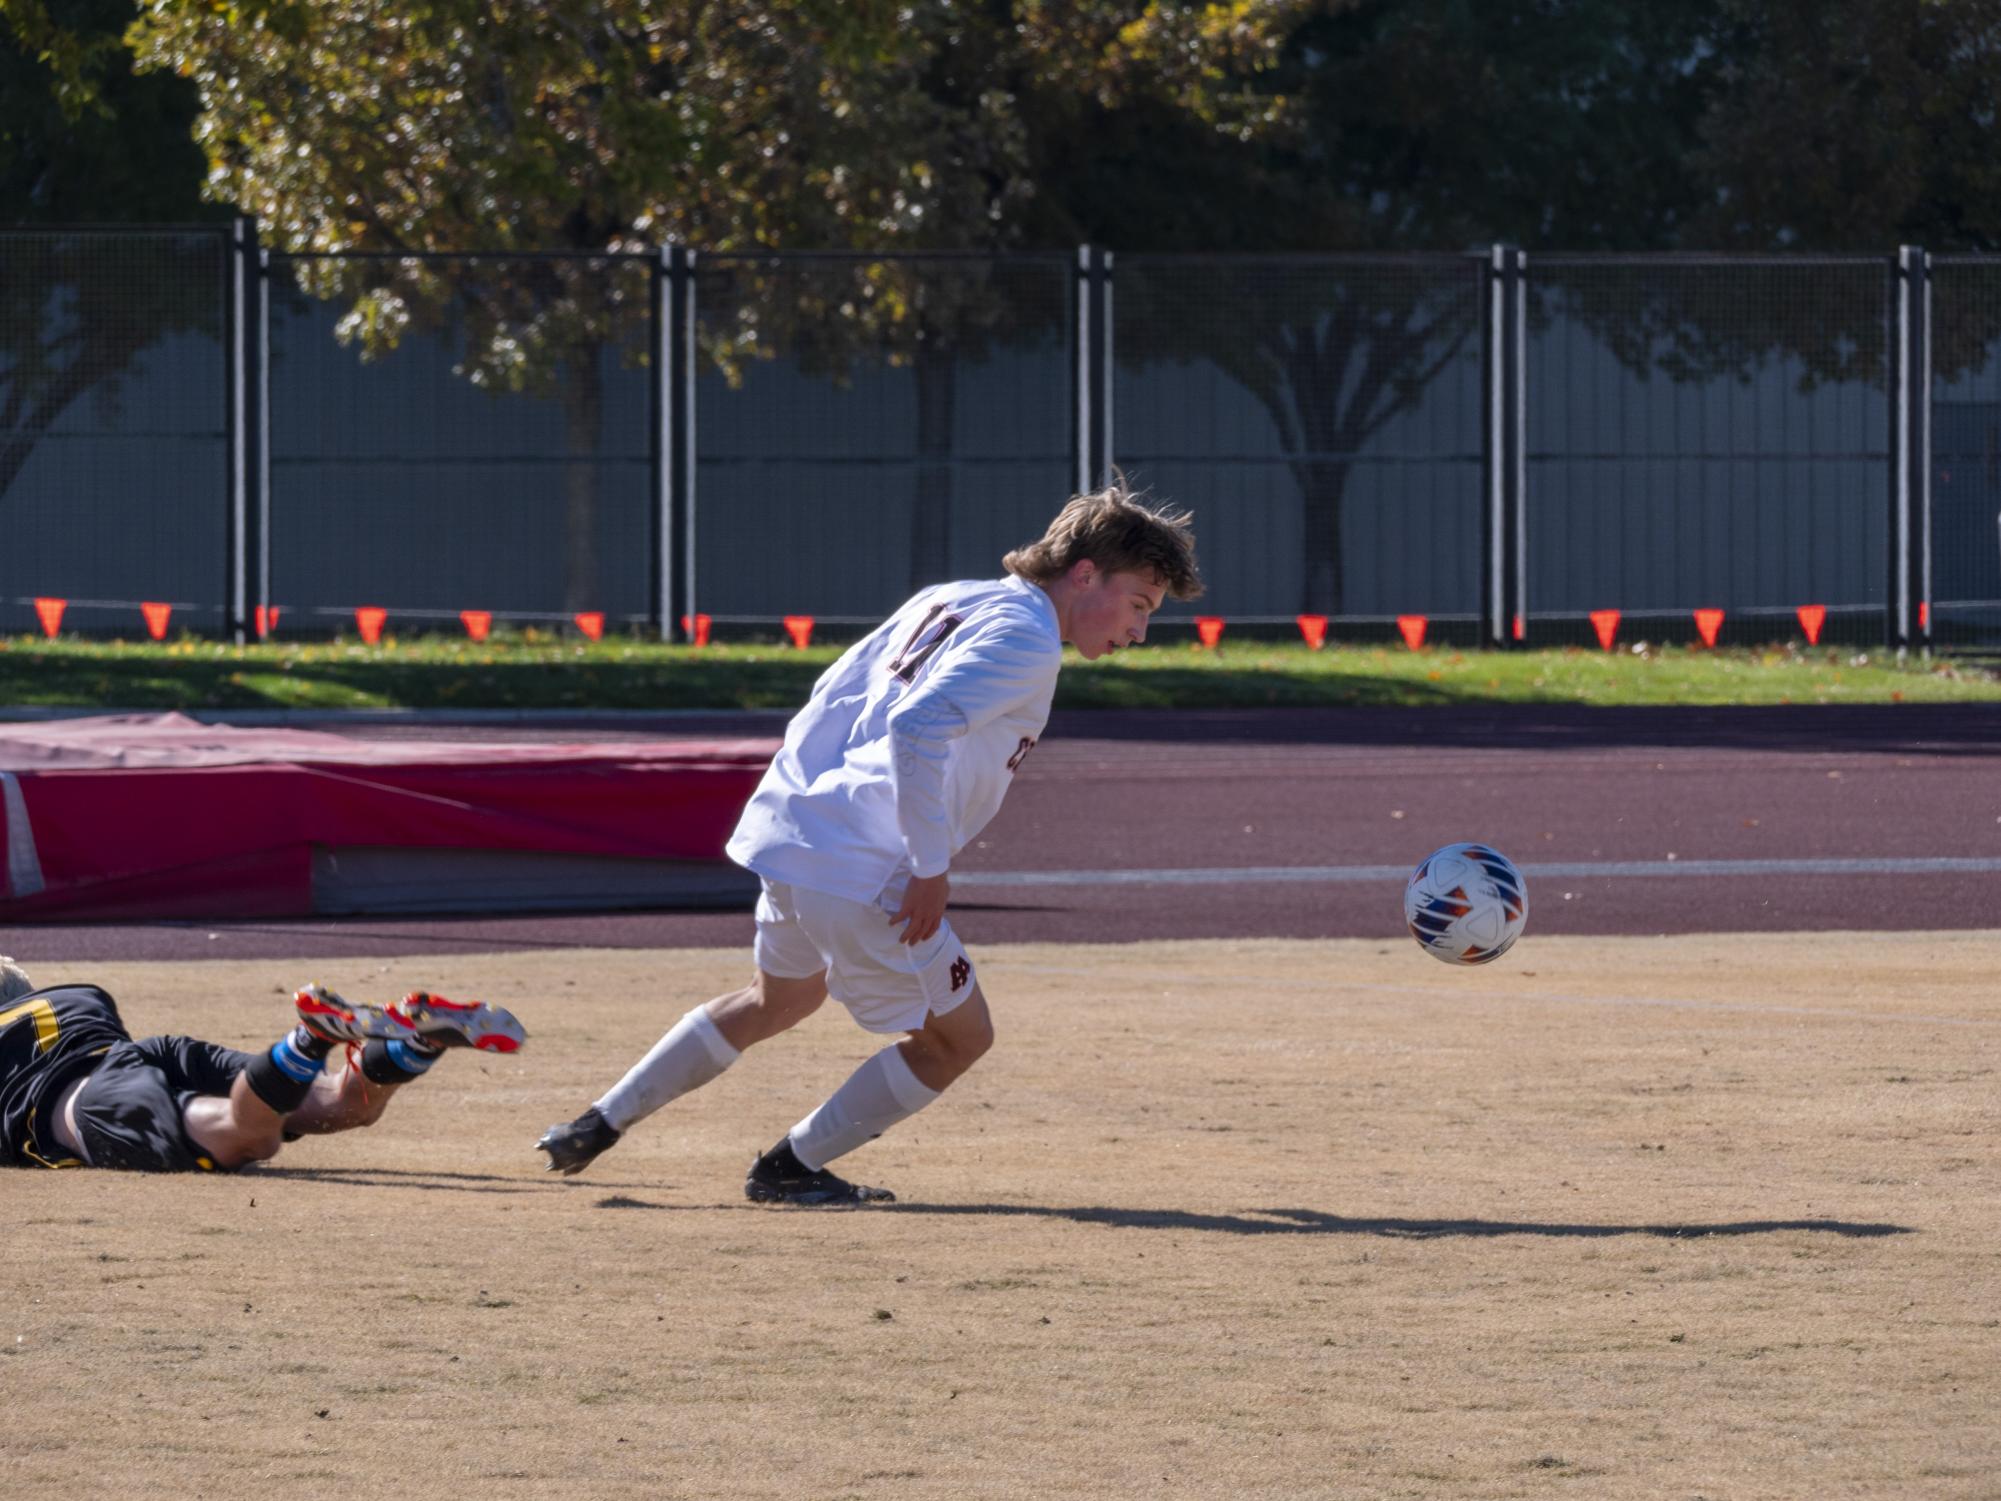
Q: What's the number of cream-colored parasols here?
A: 0